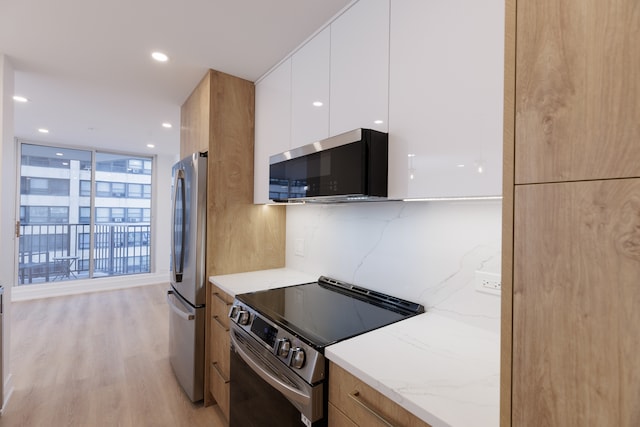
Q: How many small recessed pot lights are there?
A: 5